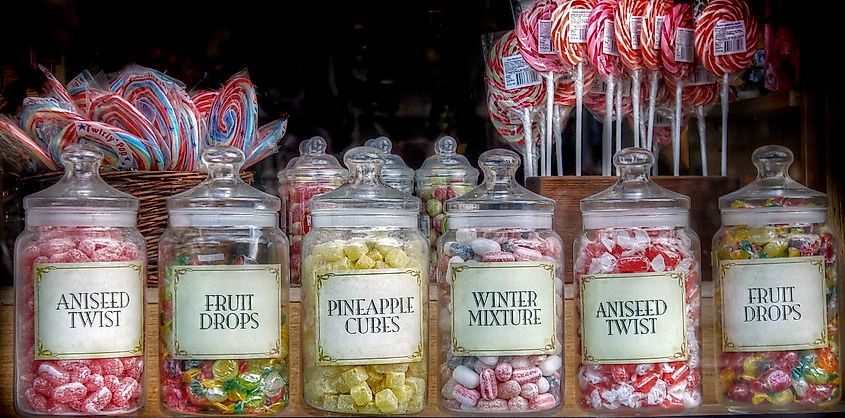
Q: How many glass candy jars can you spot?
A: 9